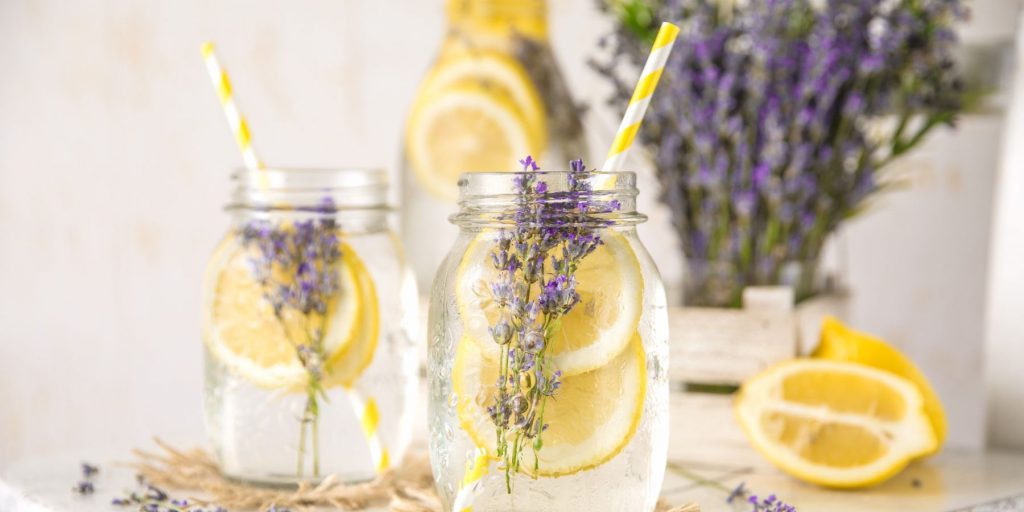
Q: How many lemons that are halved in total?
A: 1